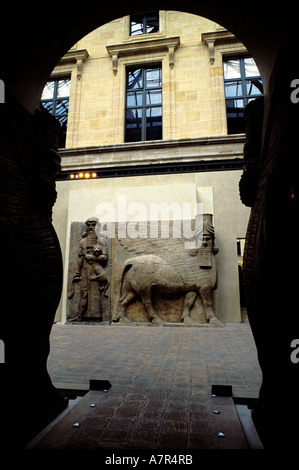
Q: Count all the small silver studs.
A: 6